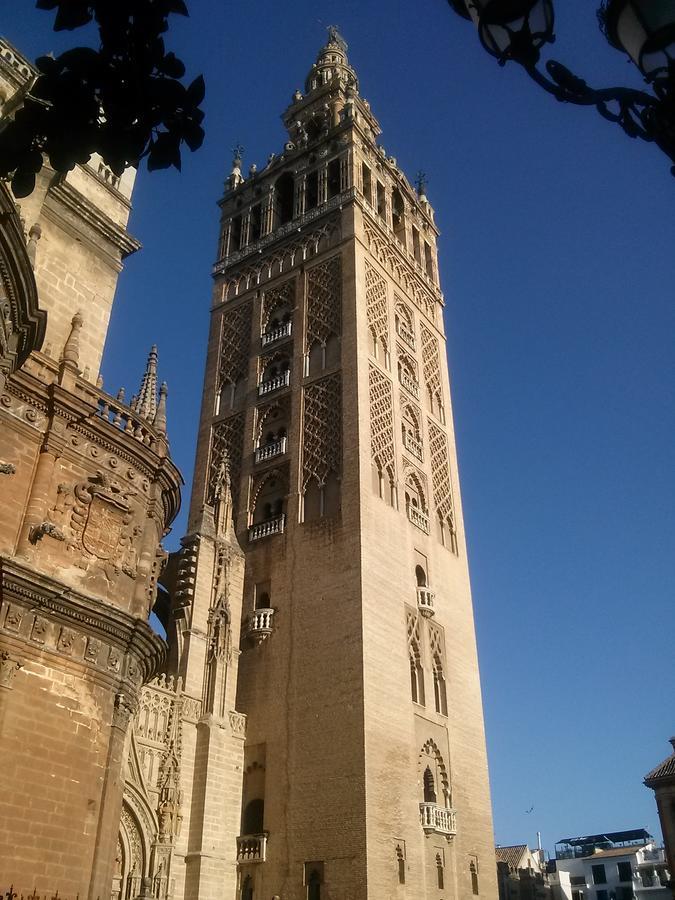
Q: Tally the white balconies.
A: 12